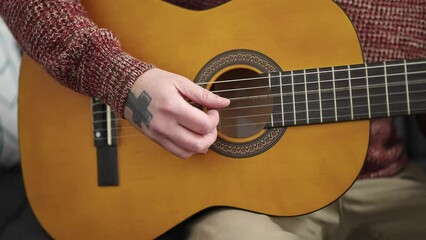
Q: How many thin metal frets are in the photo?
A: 10